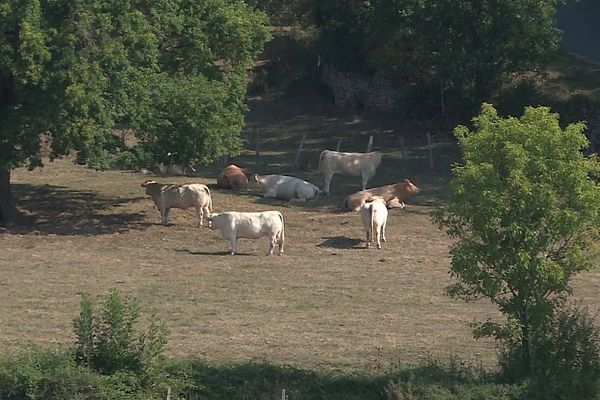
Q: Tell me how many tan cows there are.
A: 2